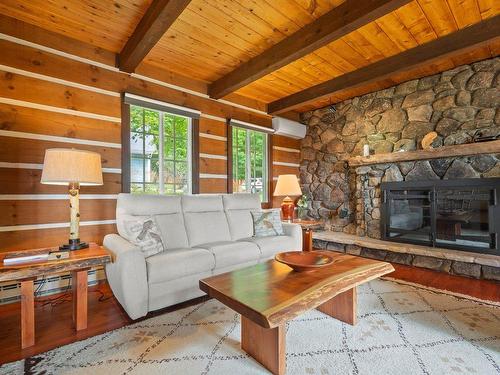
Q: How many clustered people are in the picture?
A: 0